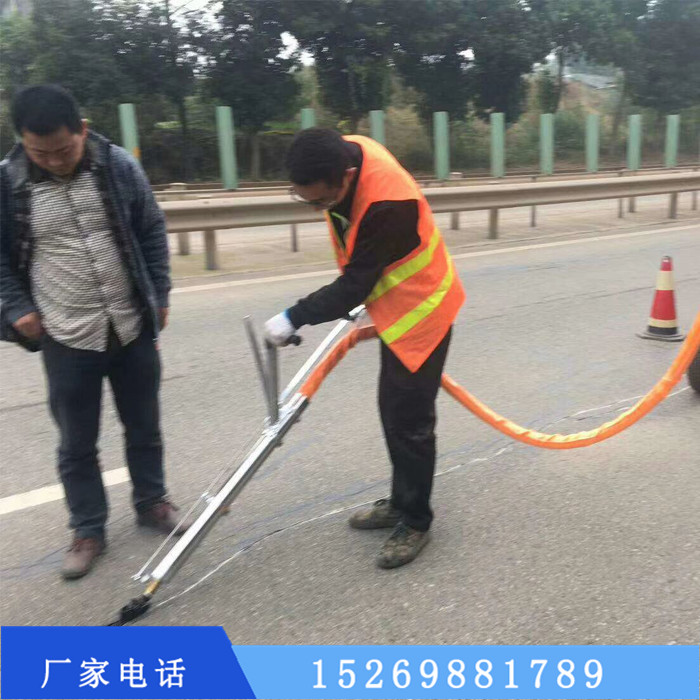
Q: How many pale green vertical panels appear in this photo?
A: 10